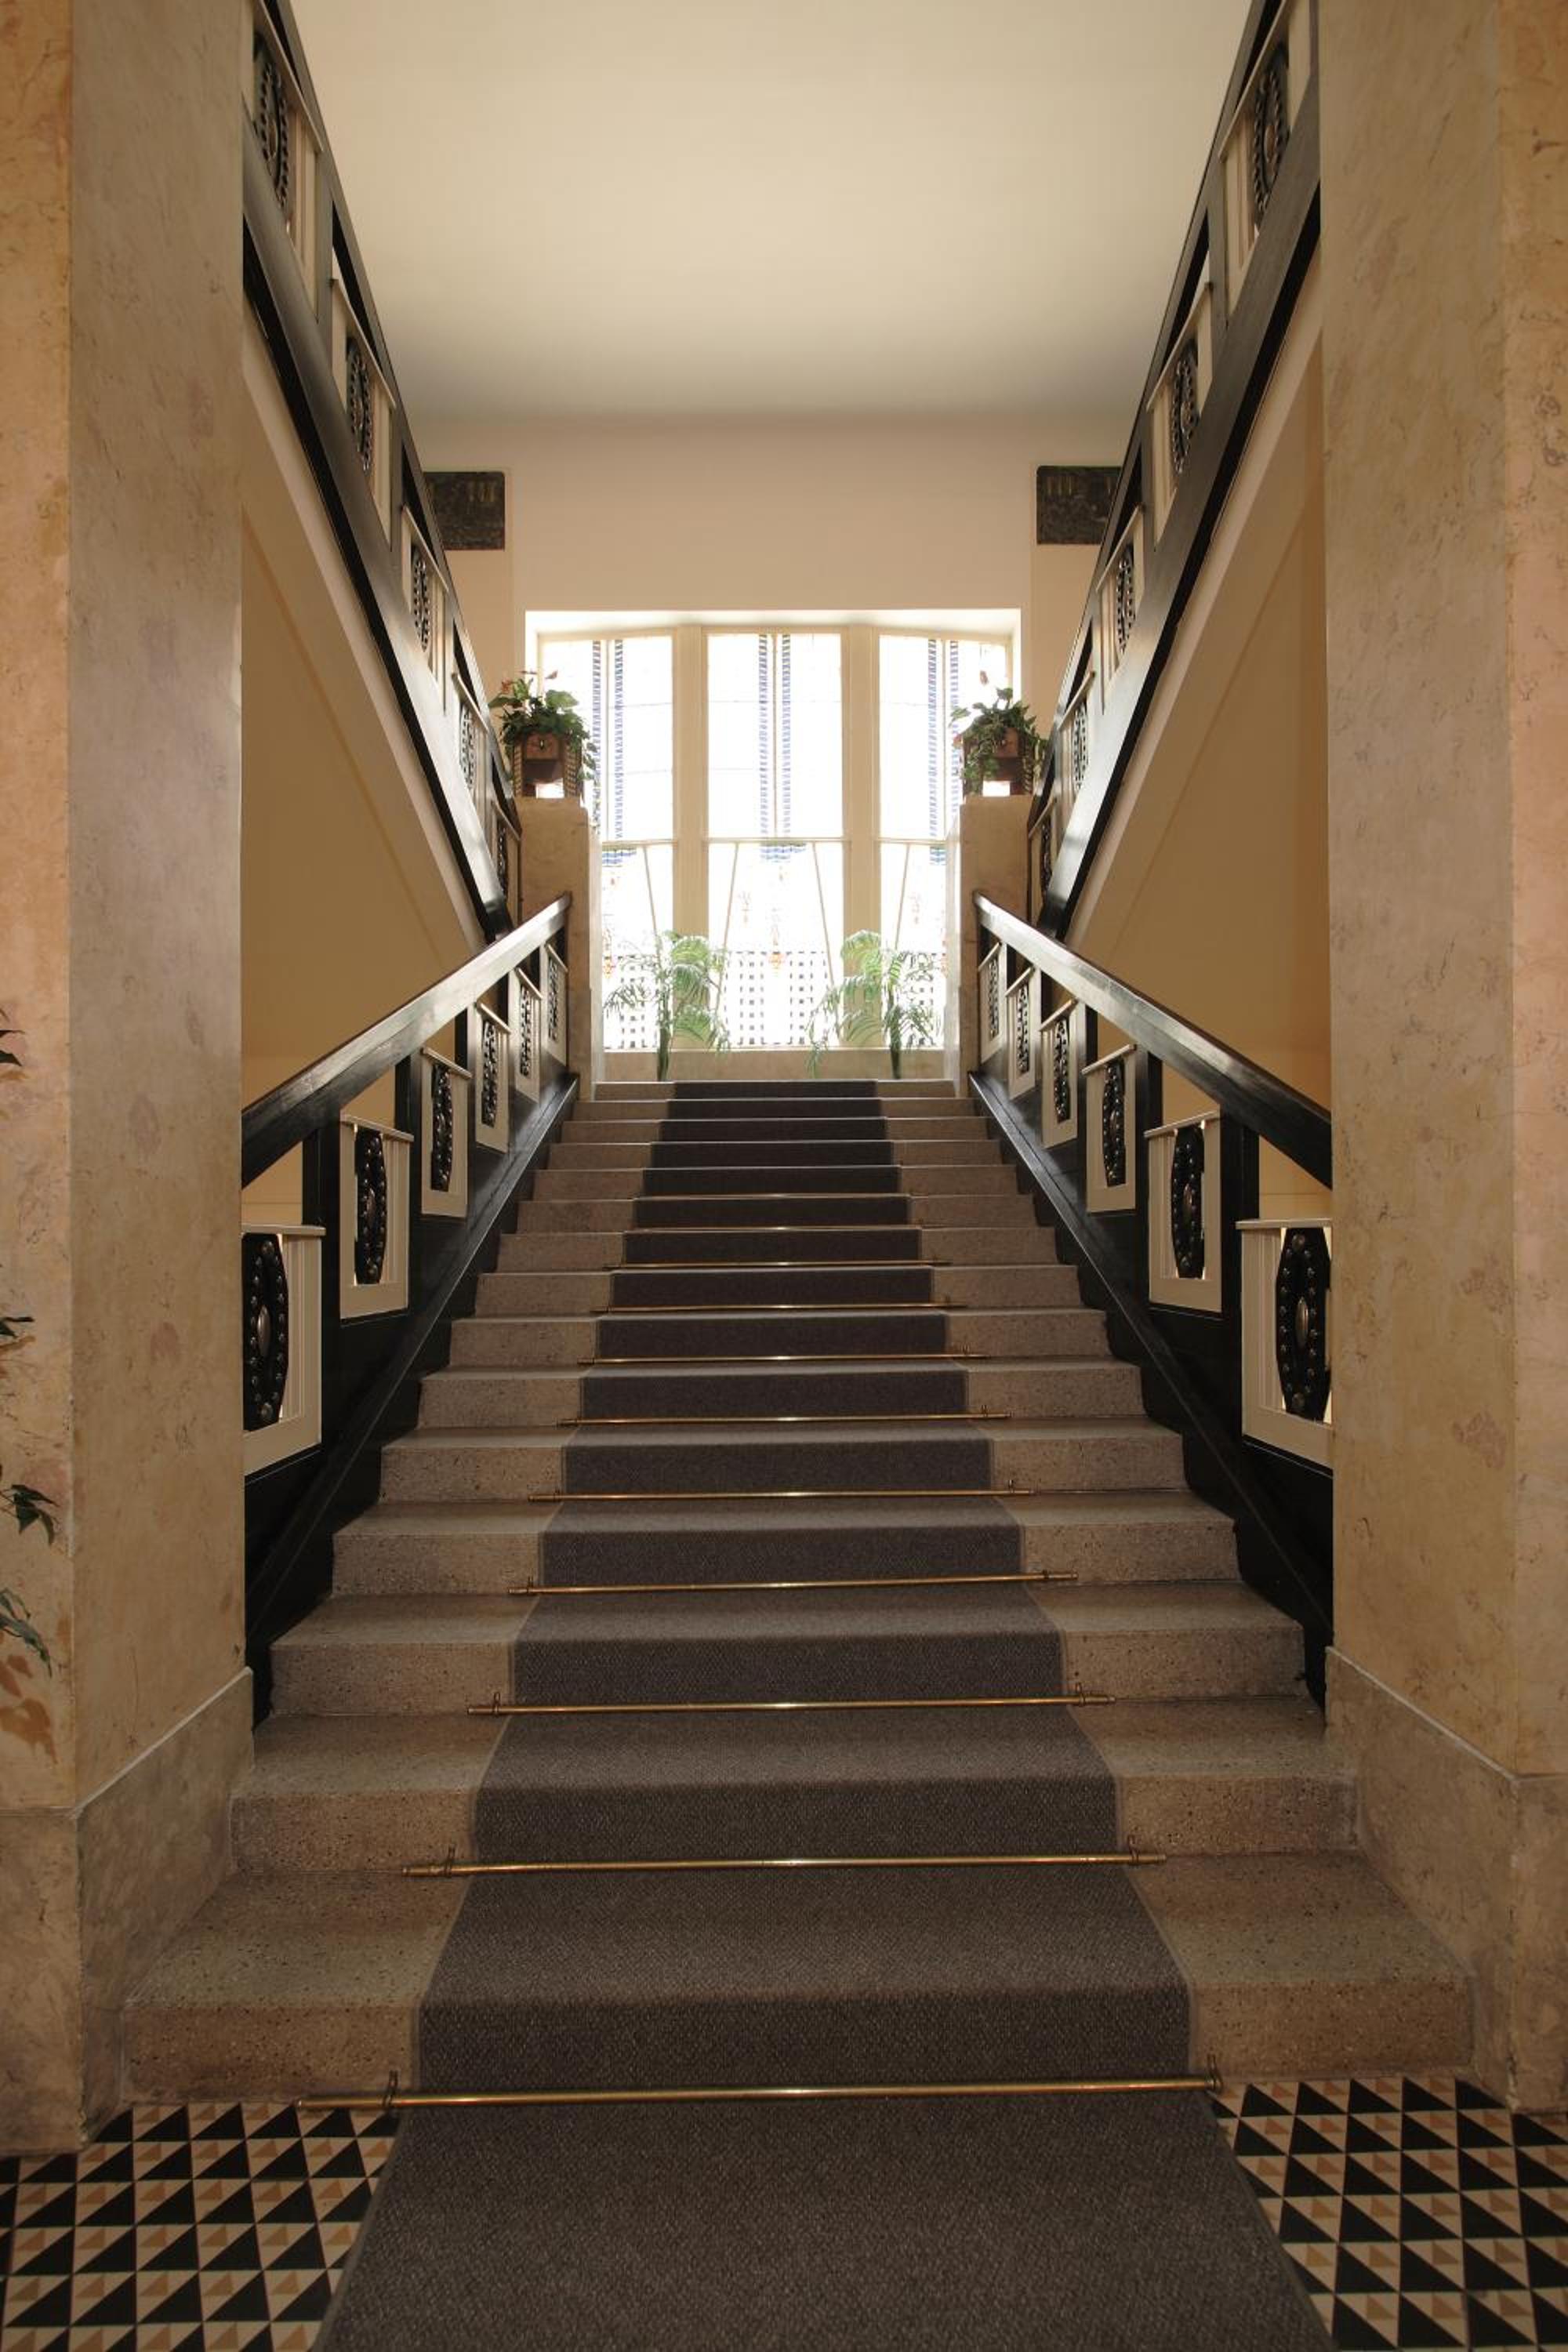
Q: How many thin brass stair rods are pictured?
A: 11